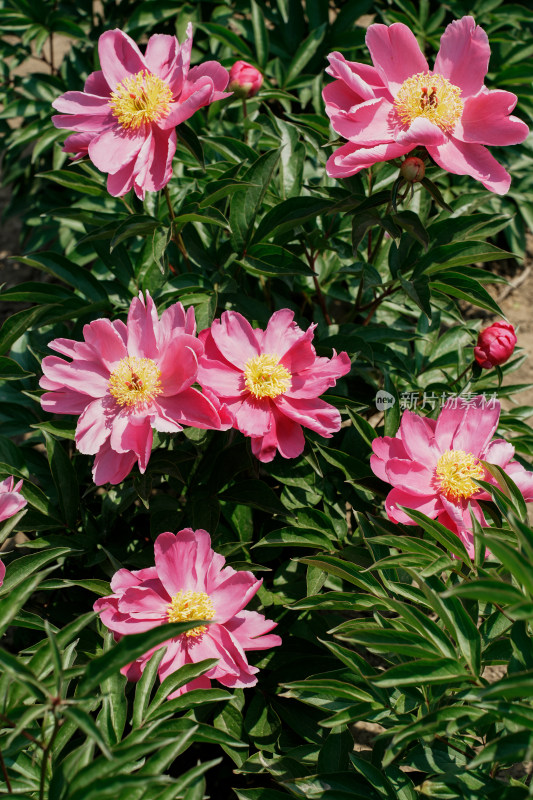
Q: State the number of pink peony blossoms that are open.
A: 6